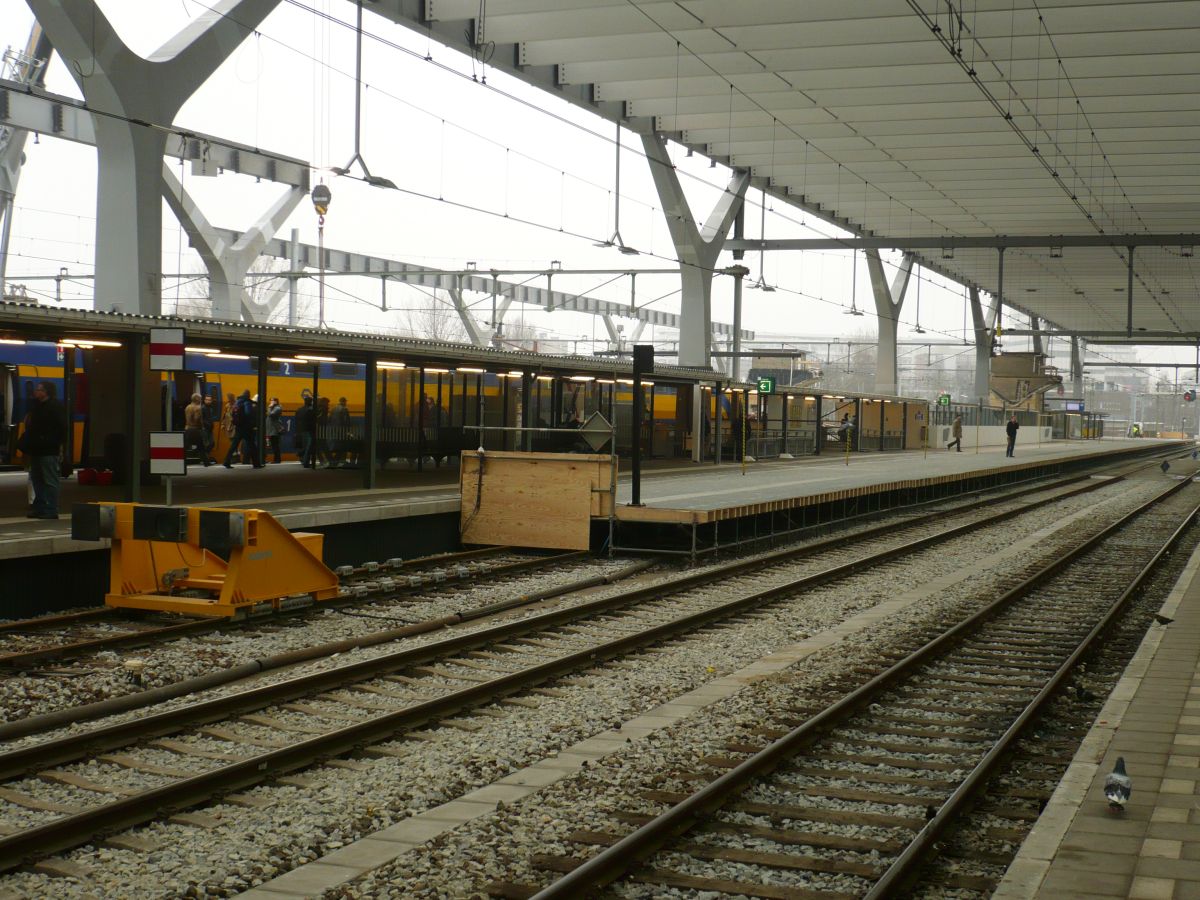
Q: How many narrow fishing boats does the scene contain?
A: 0